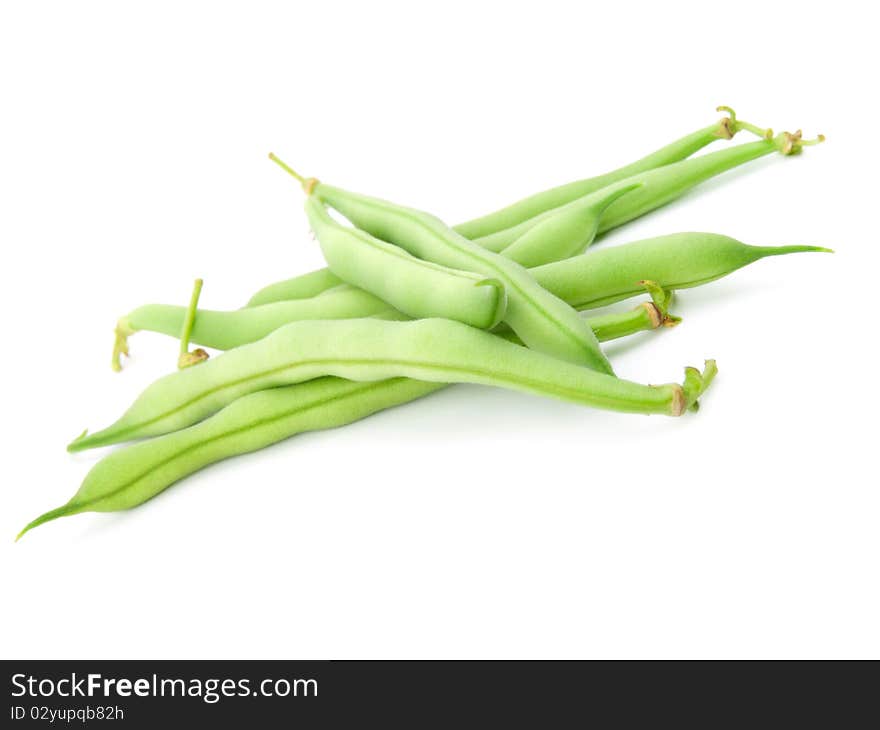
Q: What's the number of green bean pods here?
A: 8